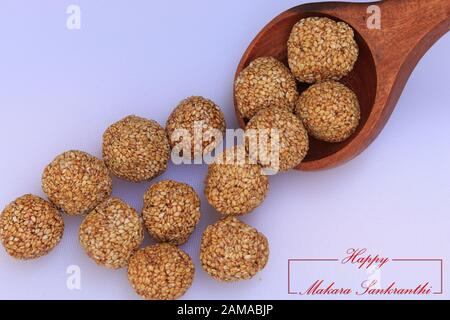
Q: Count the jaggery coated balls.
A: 13